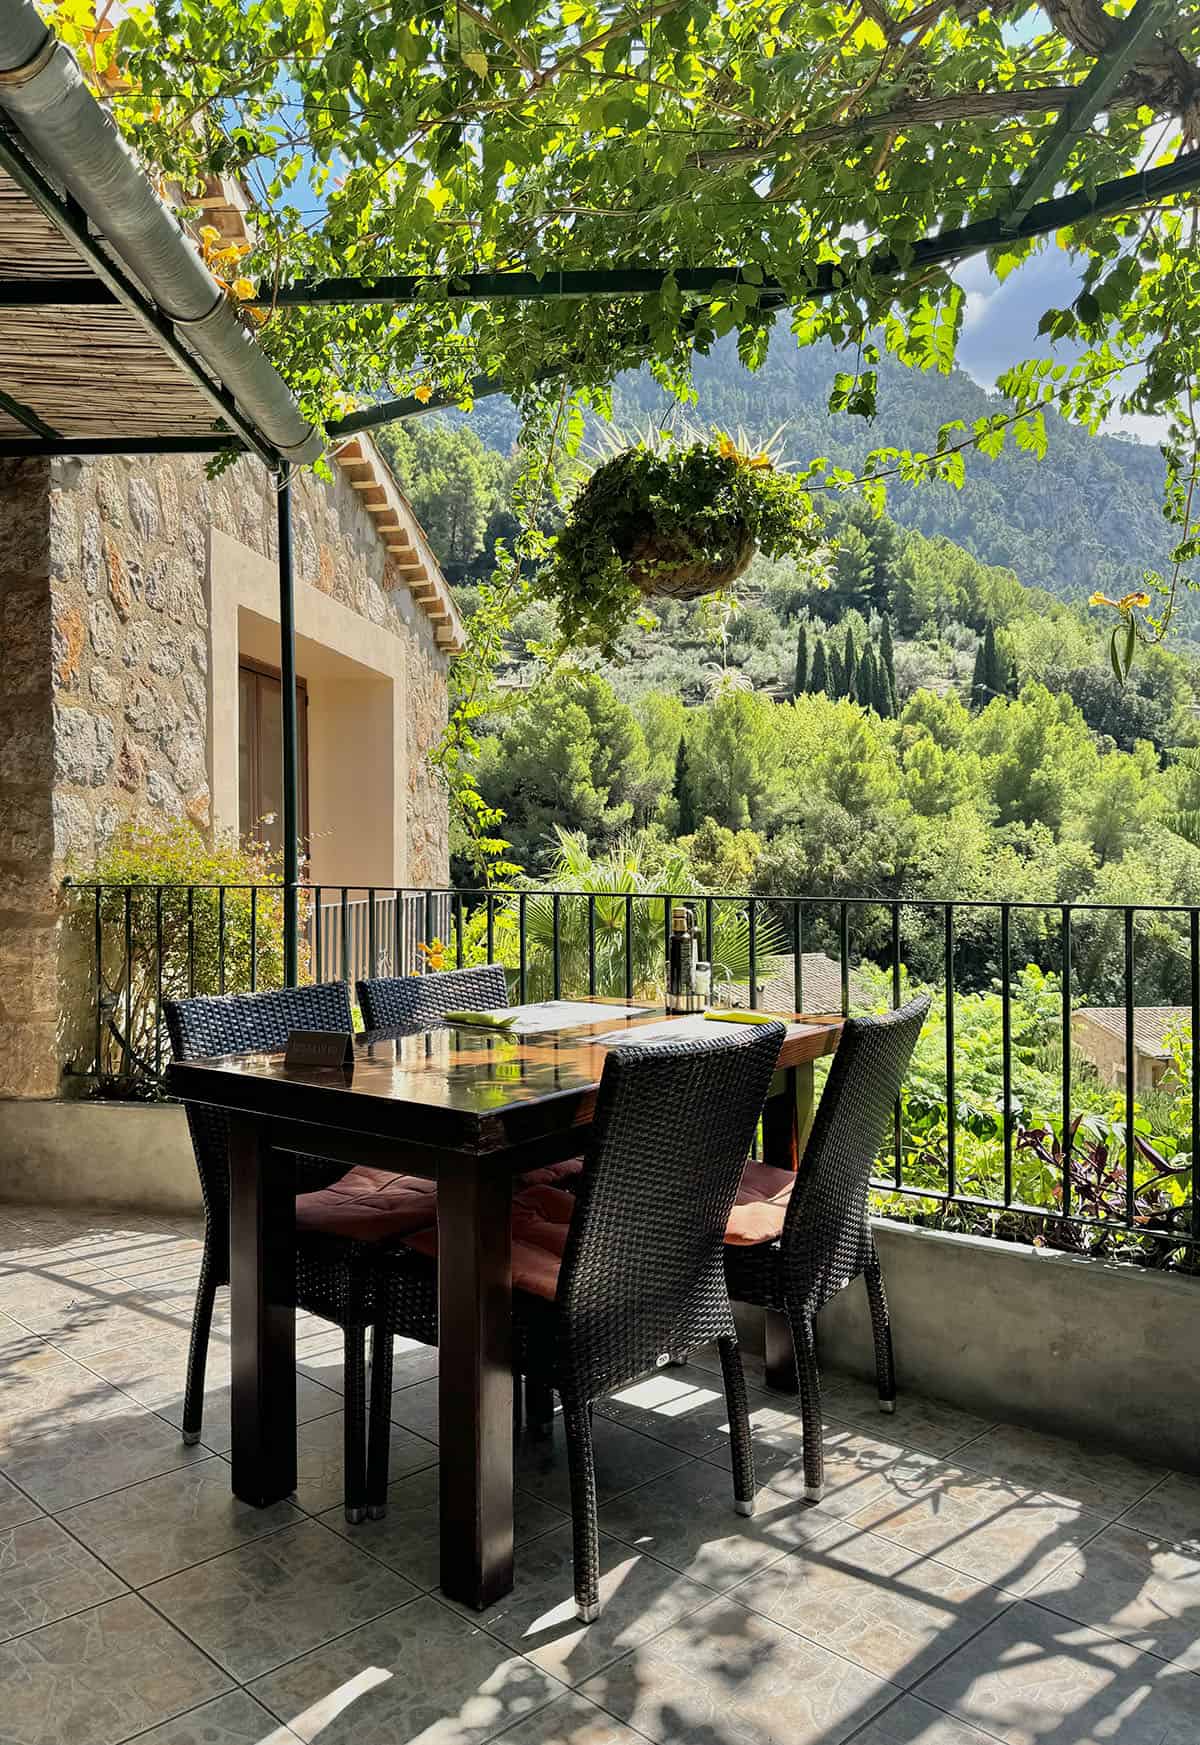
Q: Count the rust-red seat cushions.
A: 4